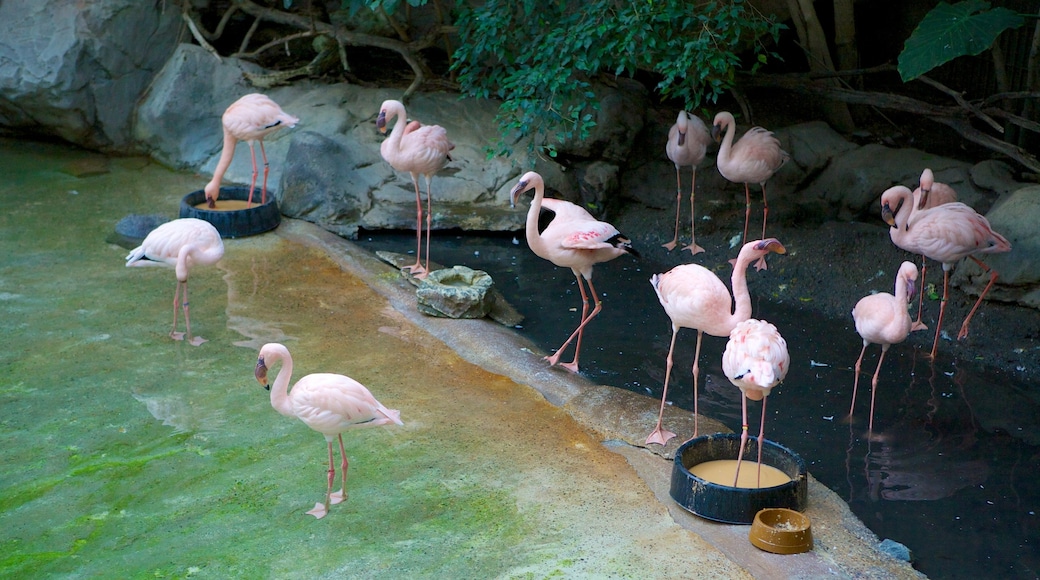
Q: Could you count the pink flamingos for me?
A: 12